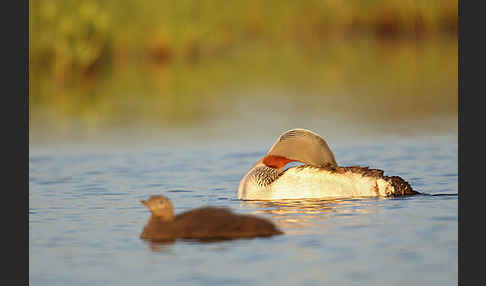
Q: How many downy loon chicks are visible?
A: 1